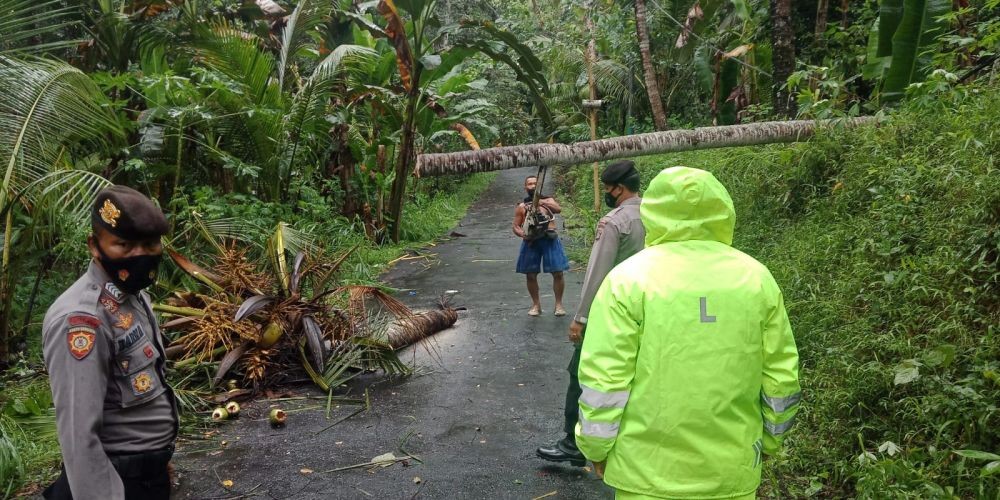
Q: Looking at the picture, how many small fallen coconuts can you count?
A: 3